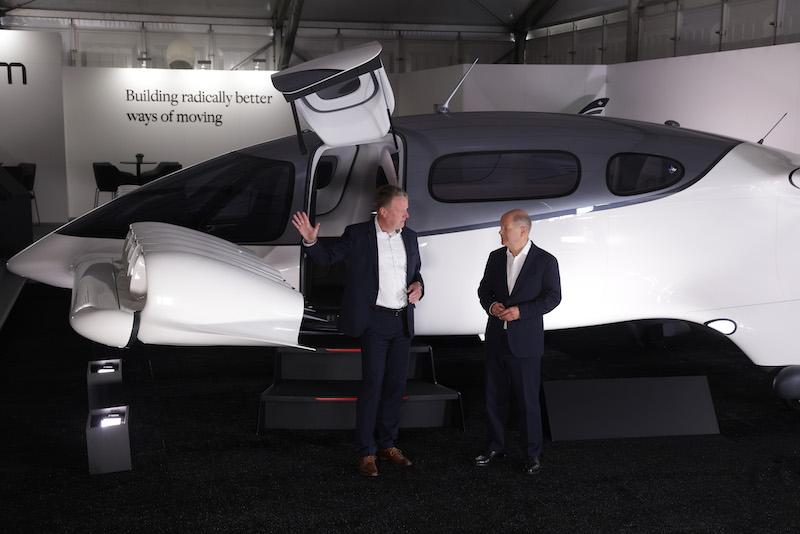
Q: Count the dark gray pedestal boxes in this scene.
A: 2